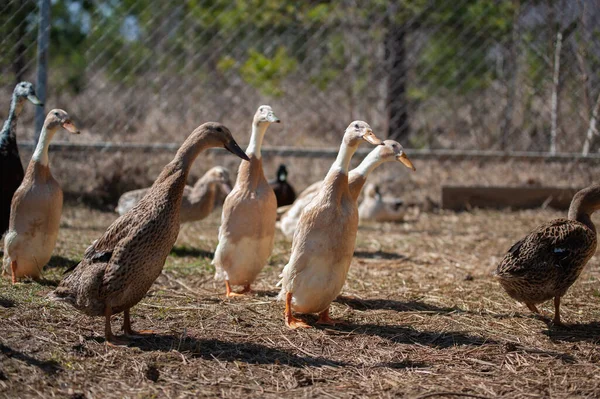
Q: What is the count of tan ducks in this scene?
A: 4